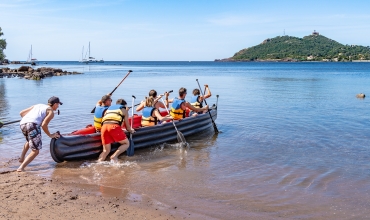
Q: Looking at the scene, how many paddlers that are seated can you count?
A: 5